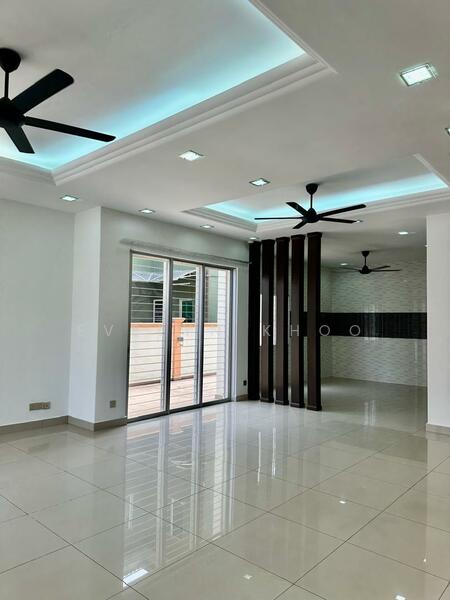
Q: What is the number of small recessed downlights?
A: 11